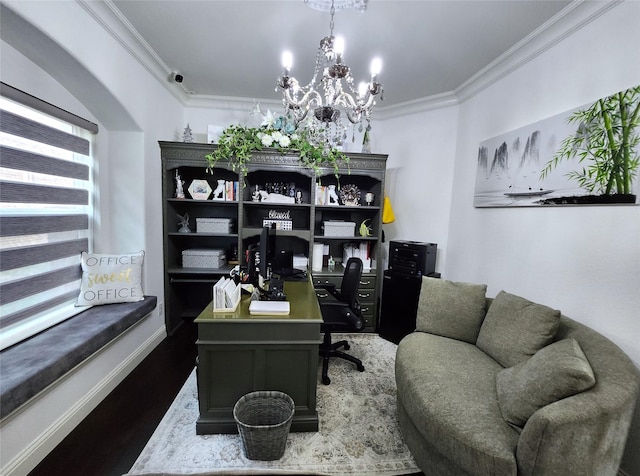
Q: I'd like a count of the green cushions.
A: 3